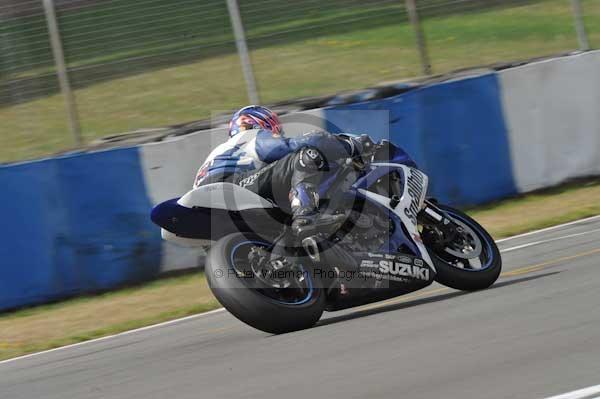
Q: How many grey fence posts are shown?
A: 4